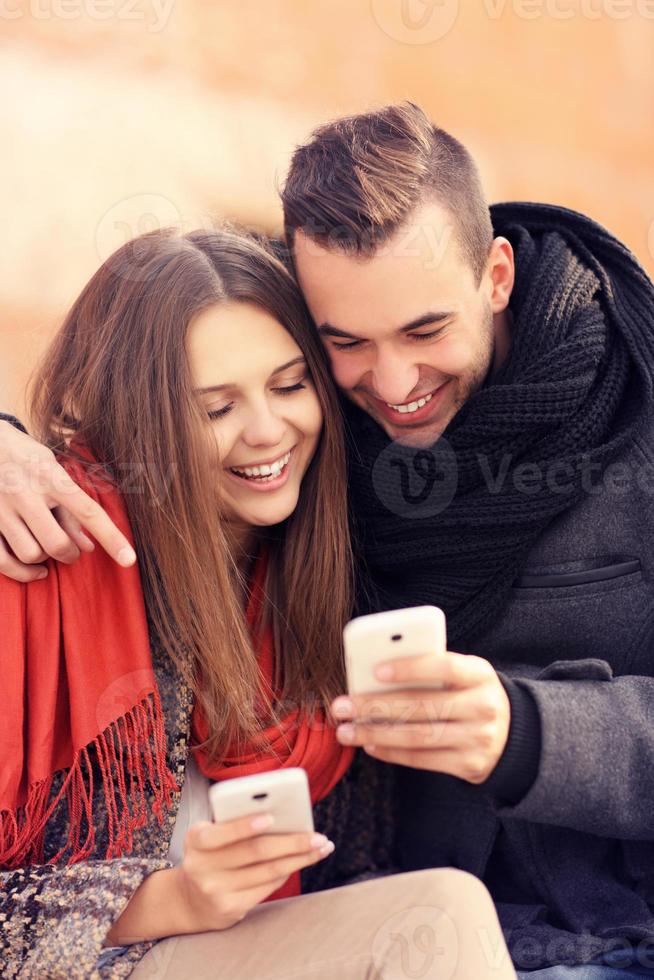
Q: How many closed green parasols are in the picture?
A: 0